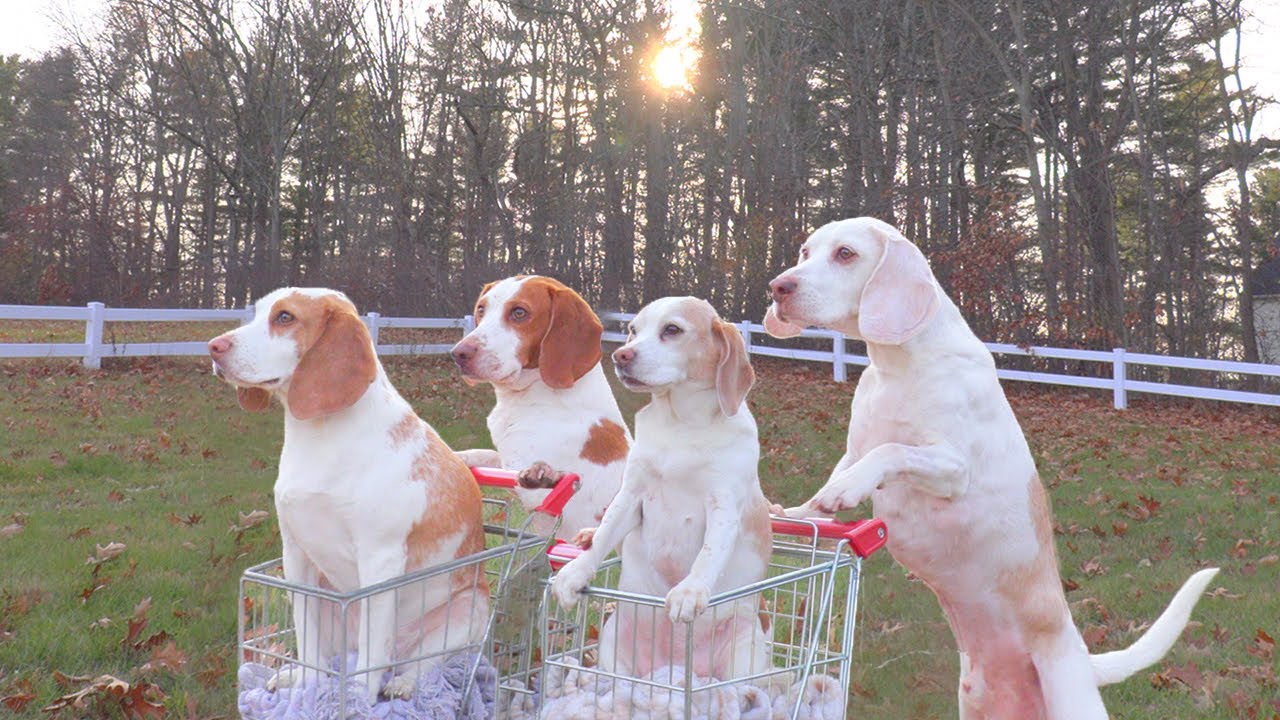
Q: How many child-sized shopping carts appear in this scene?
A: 2